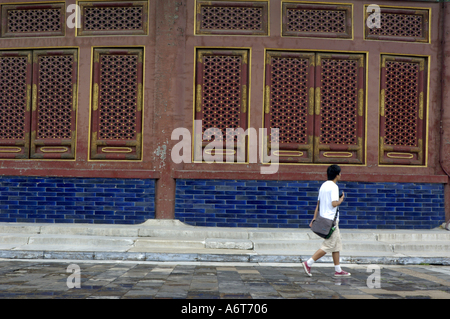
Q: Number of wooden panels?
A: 12